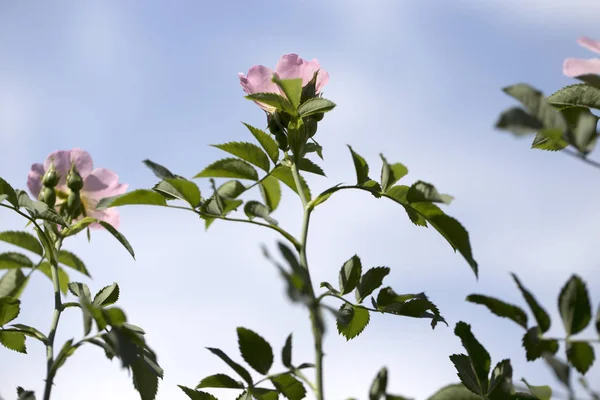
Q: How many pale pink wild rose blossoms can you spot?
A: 3